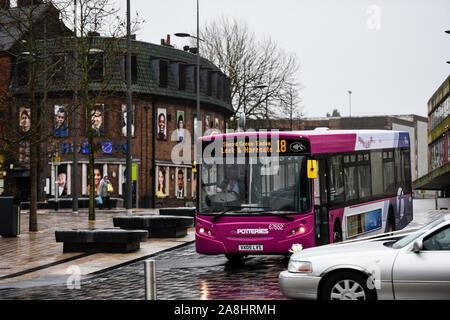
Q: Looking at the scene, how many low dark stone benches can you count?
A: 3